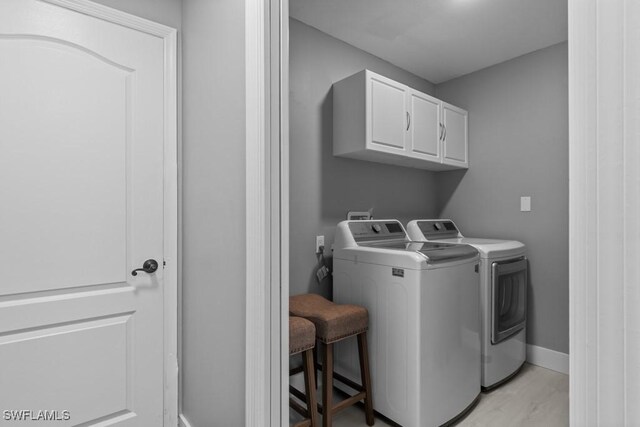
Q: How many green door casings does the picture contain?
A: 0